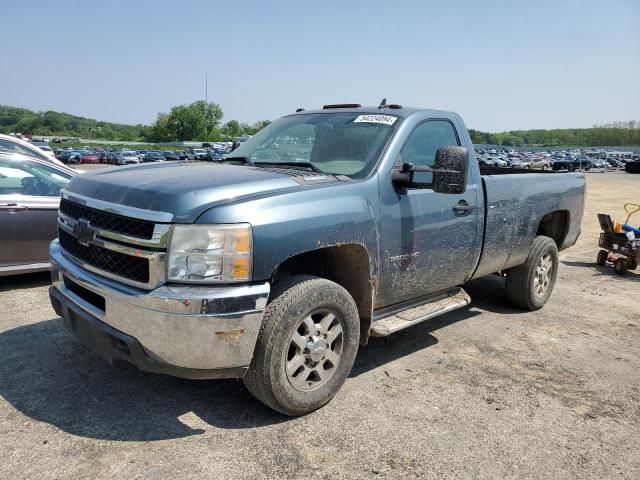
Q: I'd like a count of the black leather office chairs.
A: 0